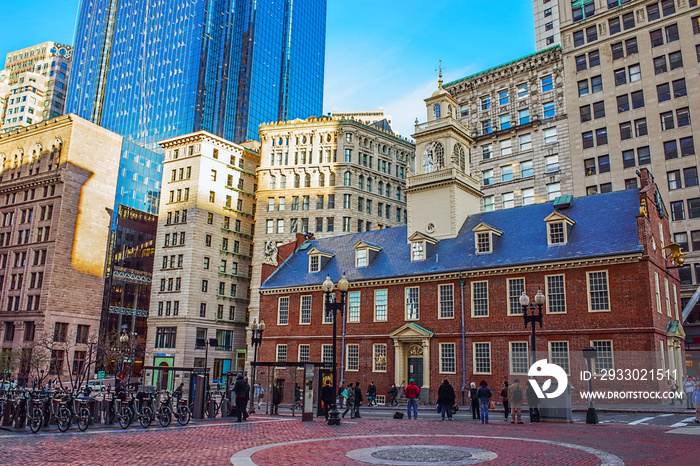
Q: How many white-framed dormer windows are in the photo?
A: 5